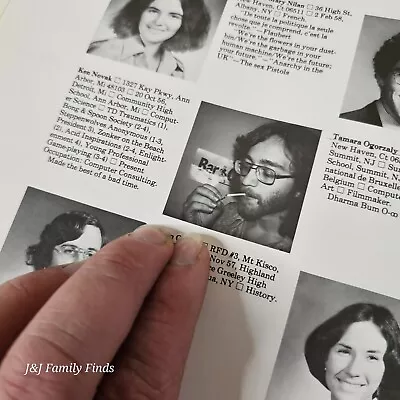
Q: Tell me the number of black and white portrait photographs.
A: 5